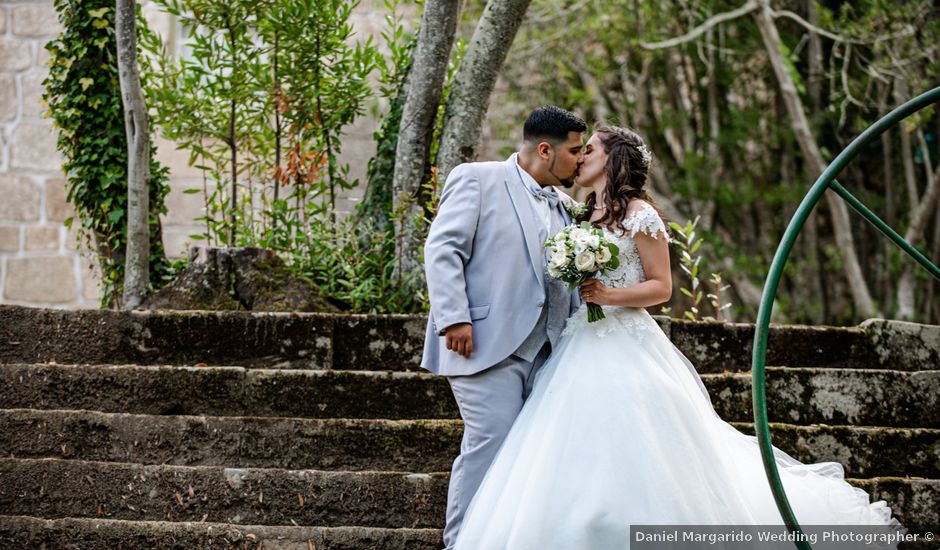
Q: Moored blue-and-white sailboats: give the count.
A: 0